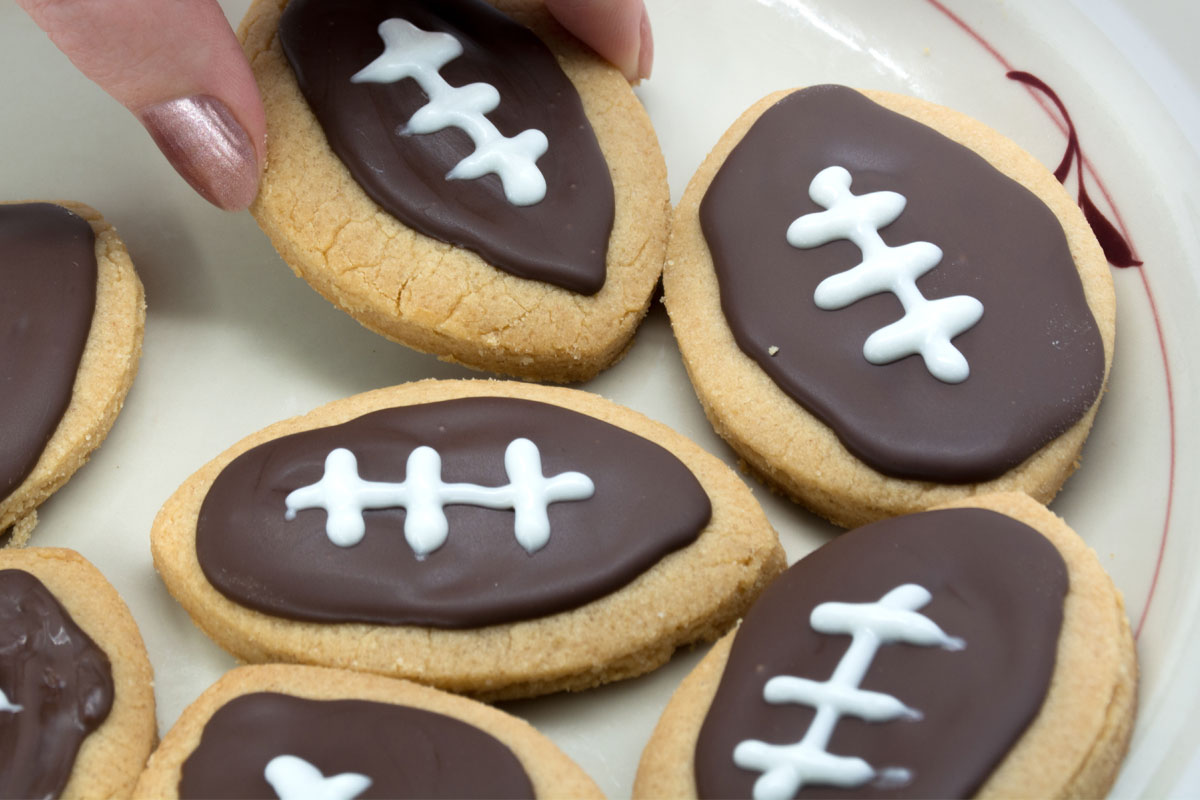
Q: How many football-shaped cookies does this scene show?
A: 7